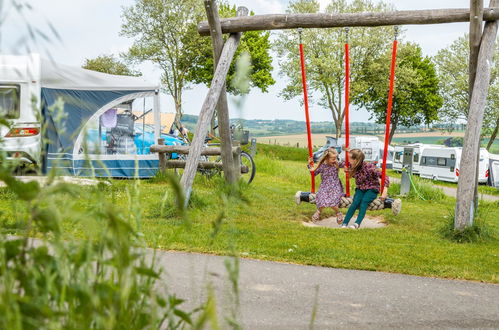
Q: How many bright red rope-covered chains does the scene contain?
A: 3